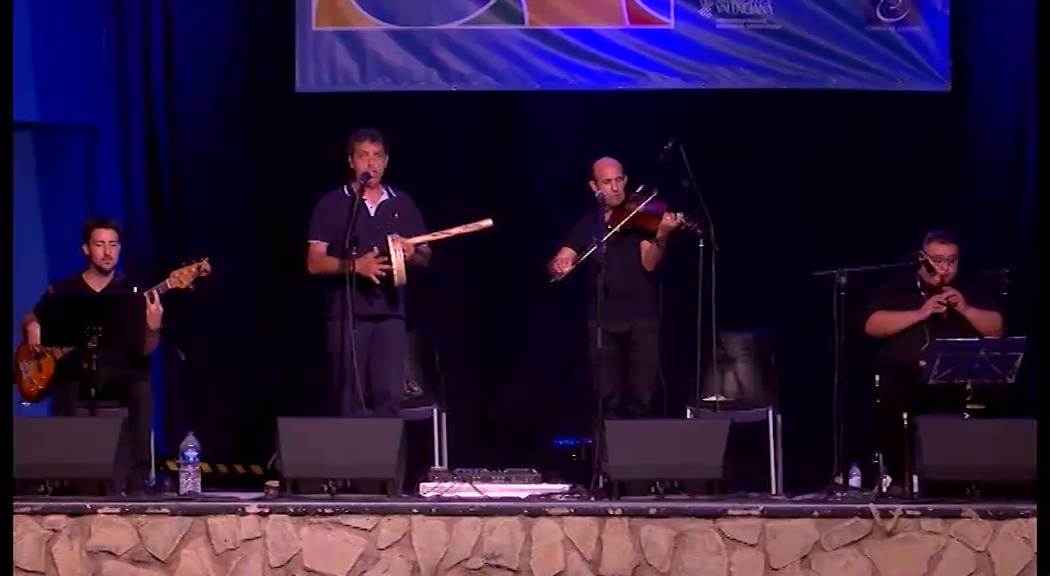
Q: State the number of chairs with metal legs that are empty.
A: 2